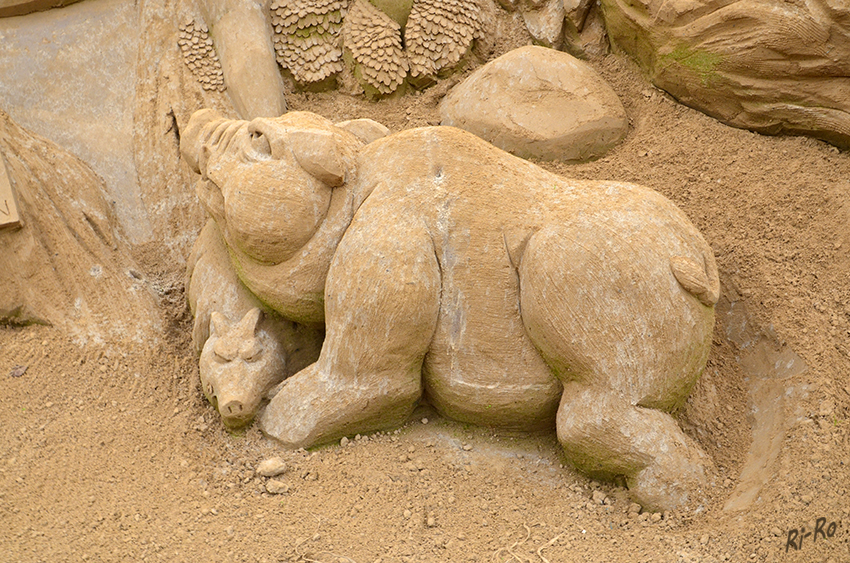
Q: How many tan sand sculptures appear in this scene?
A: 2